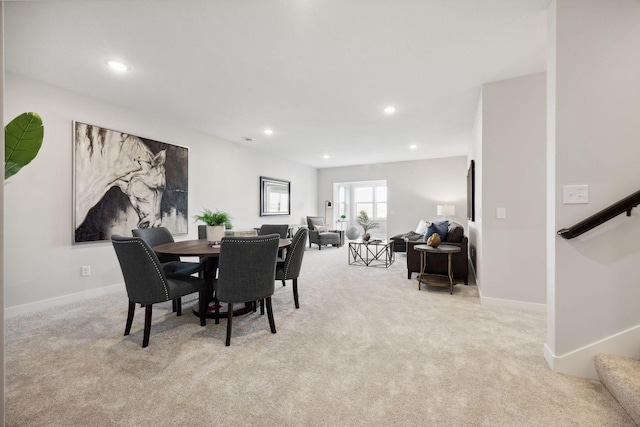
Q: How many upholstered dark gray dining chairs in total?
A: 6